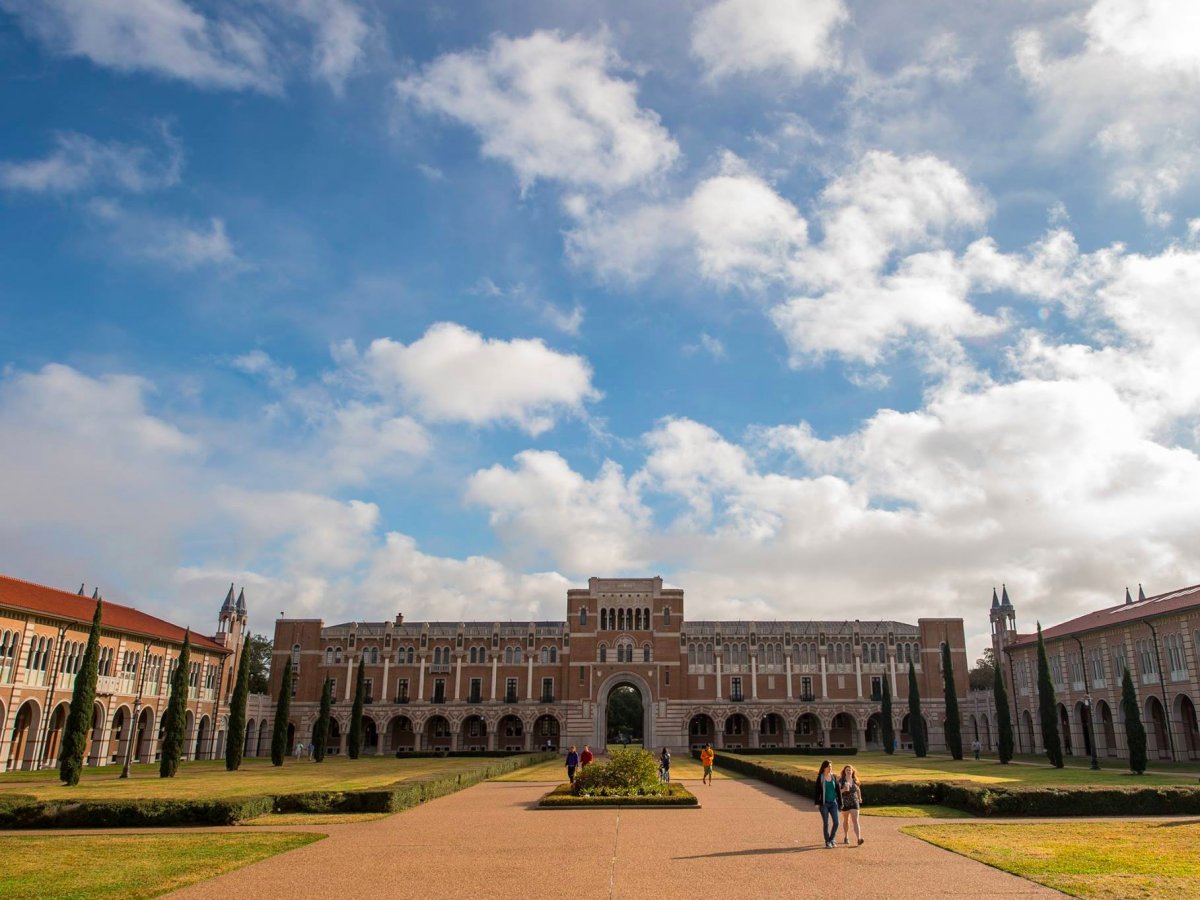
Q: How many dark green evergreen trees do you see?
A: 12